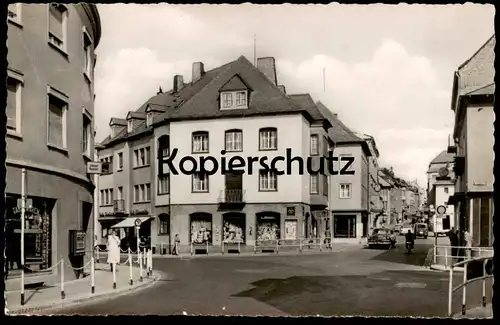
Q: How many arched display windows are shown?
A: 3